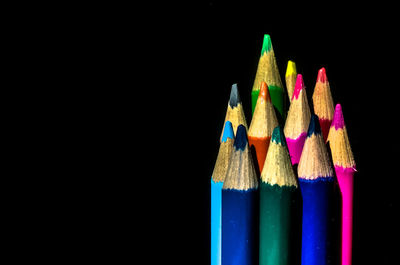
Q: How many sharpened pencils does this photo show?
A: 11